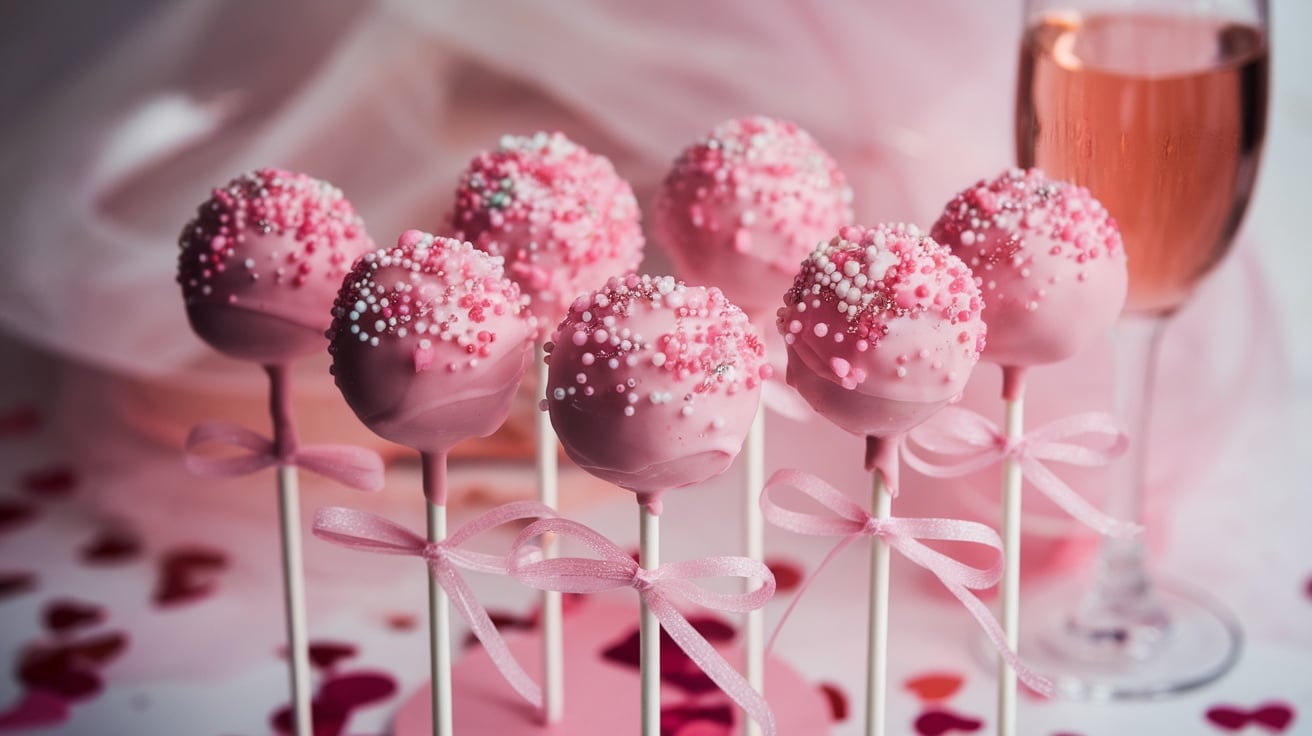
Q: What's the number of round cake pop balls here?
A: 7